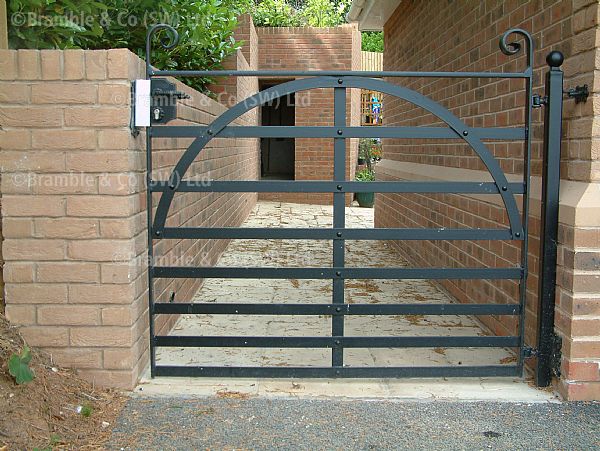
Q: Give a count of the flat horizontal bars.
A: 7